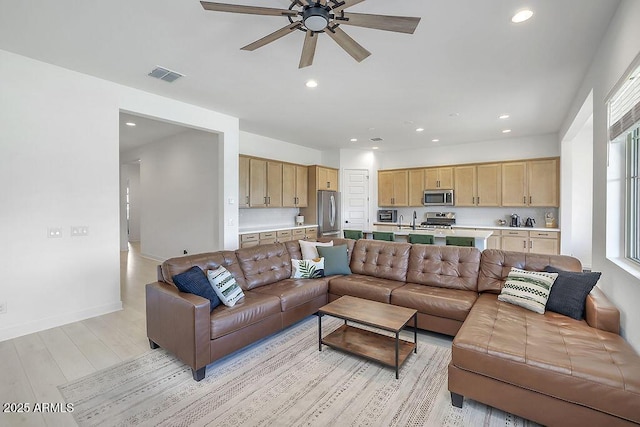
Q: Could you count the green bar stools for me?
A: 4